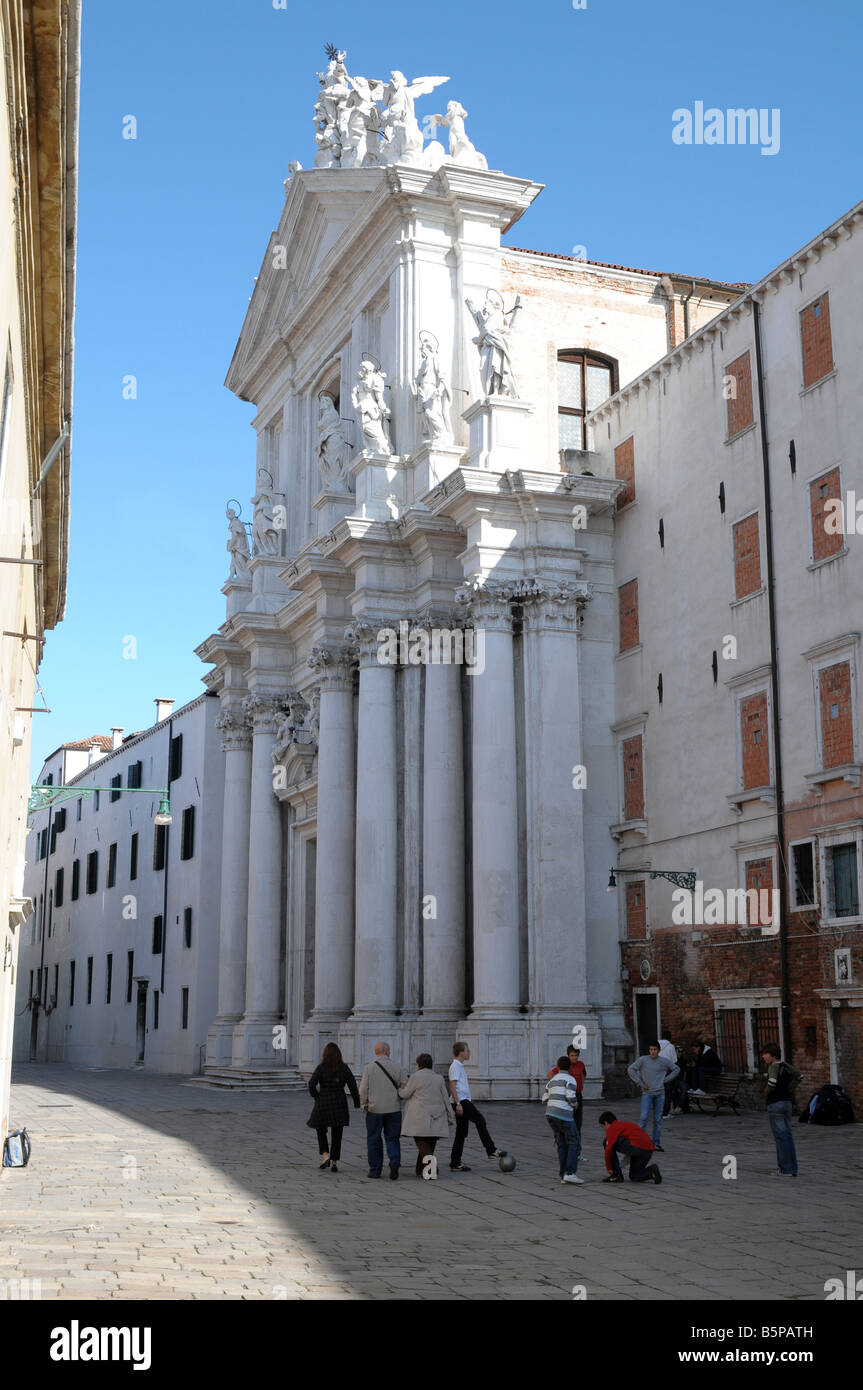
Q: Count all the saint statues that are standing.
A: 6